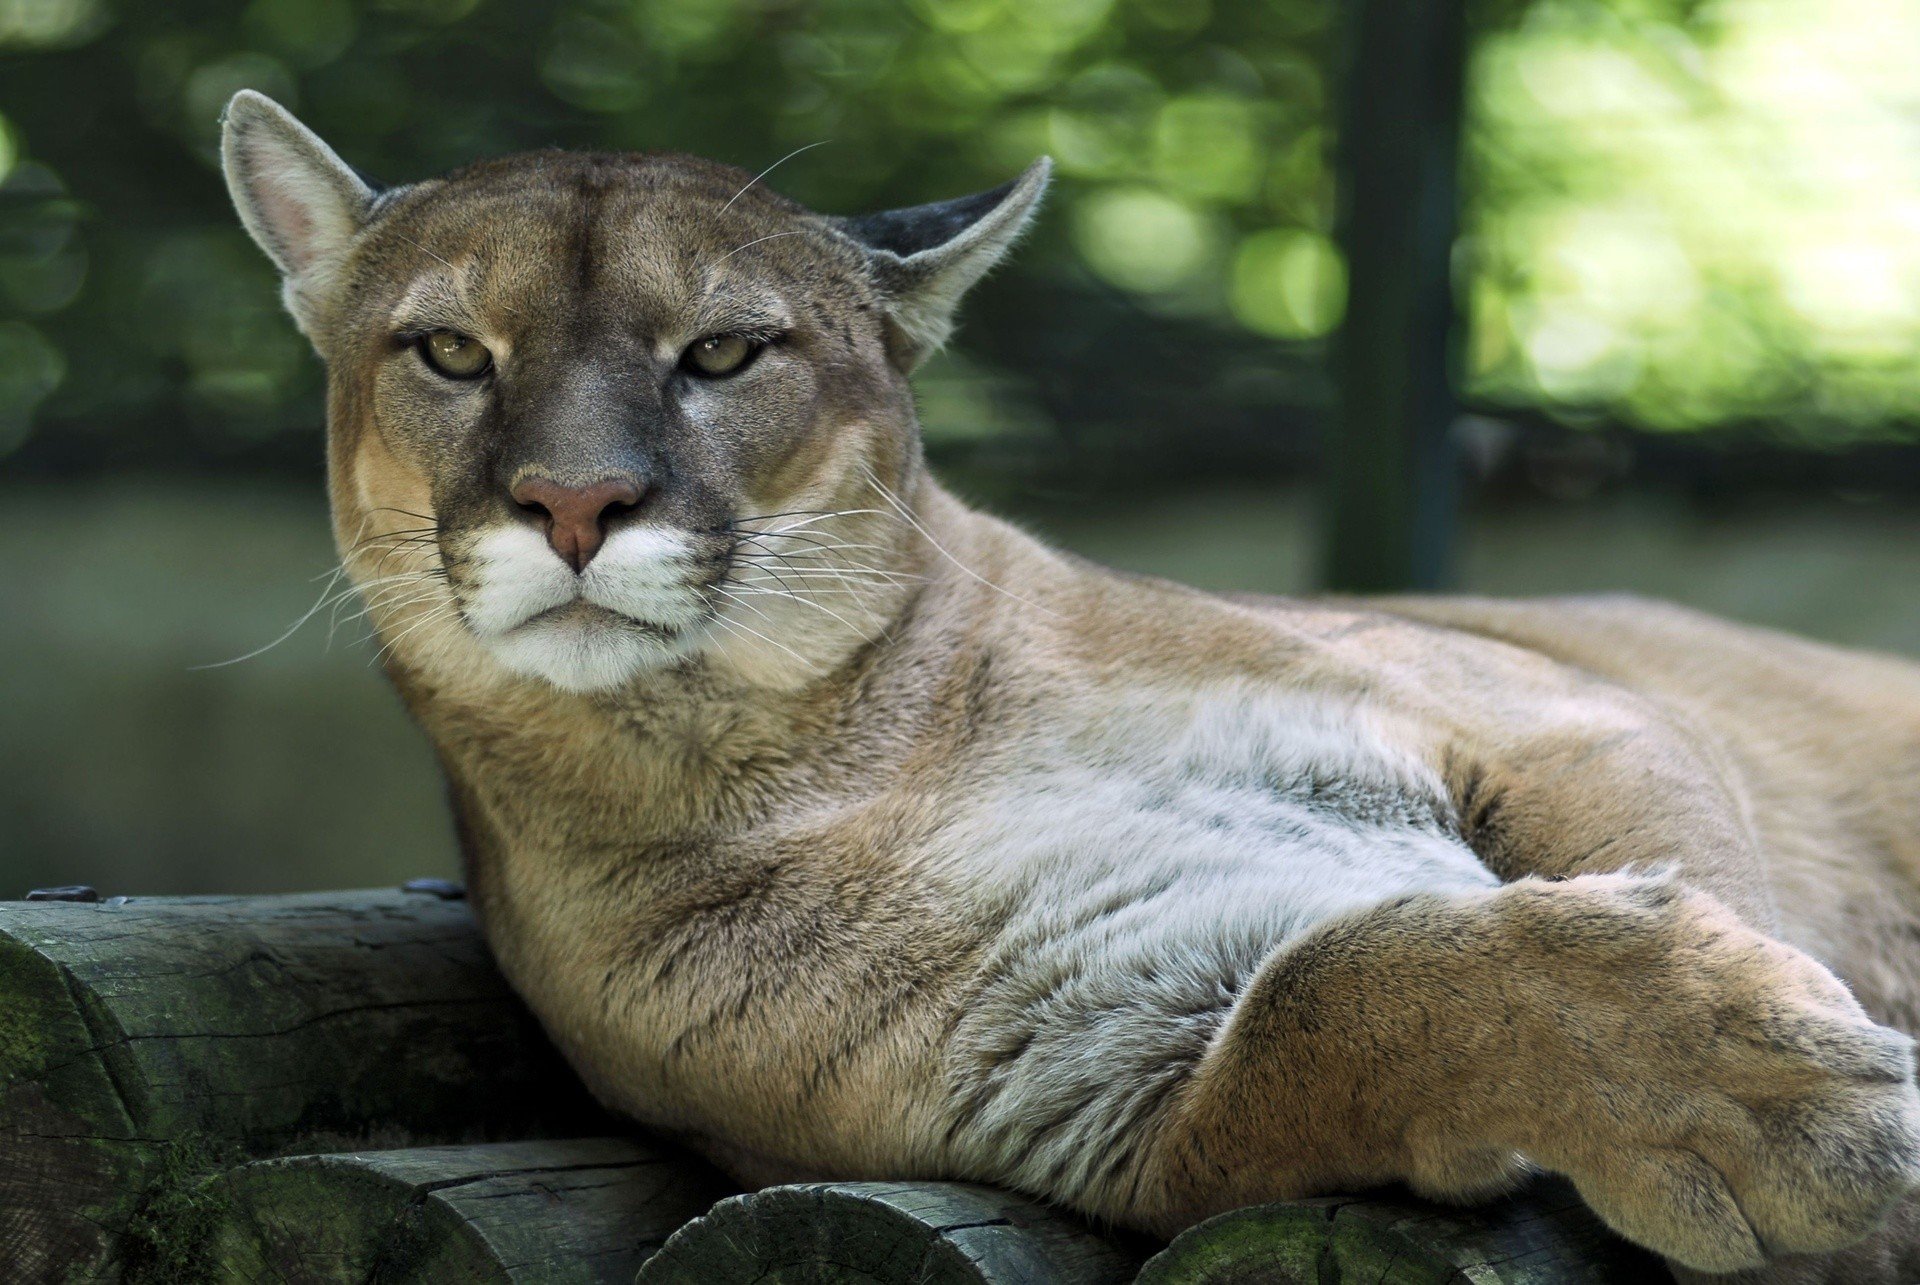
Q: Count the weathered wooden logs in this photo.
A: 4